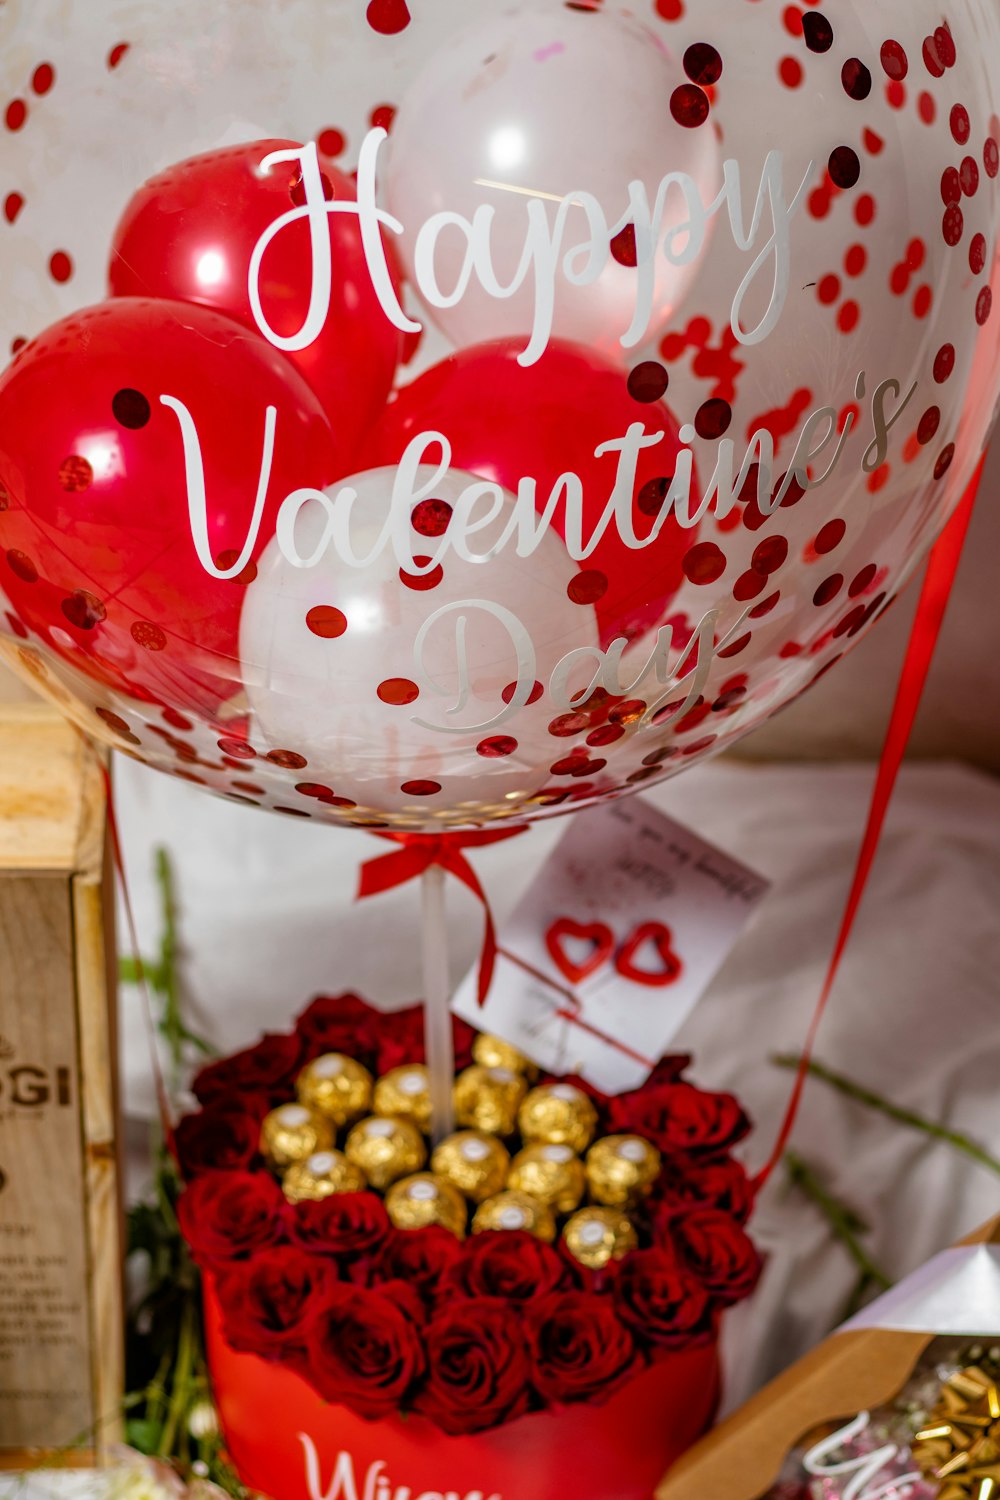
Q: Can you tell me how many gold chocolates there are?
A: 14